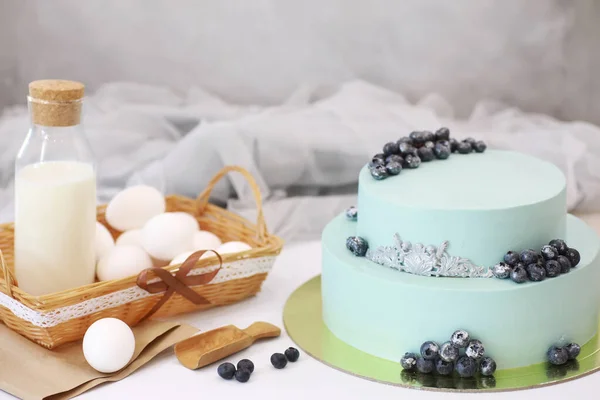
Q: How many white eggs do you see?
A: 9